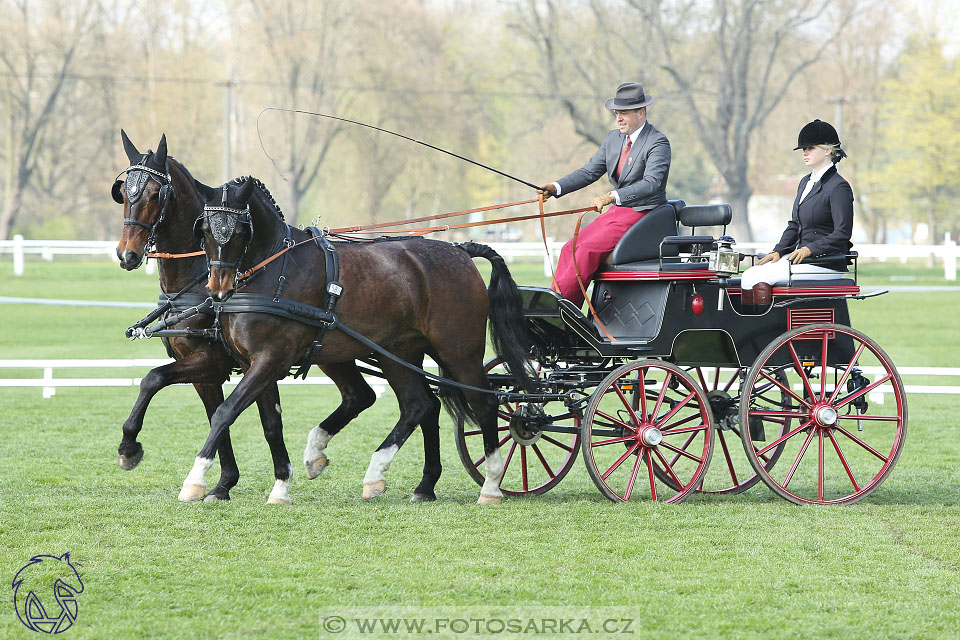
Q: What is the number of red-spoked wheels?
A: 4